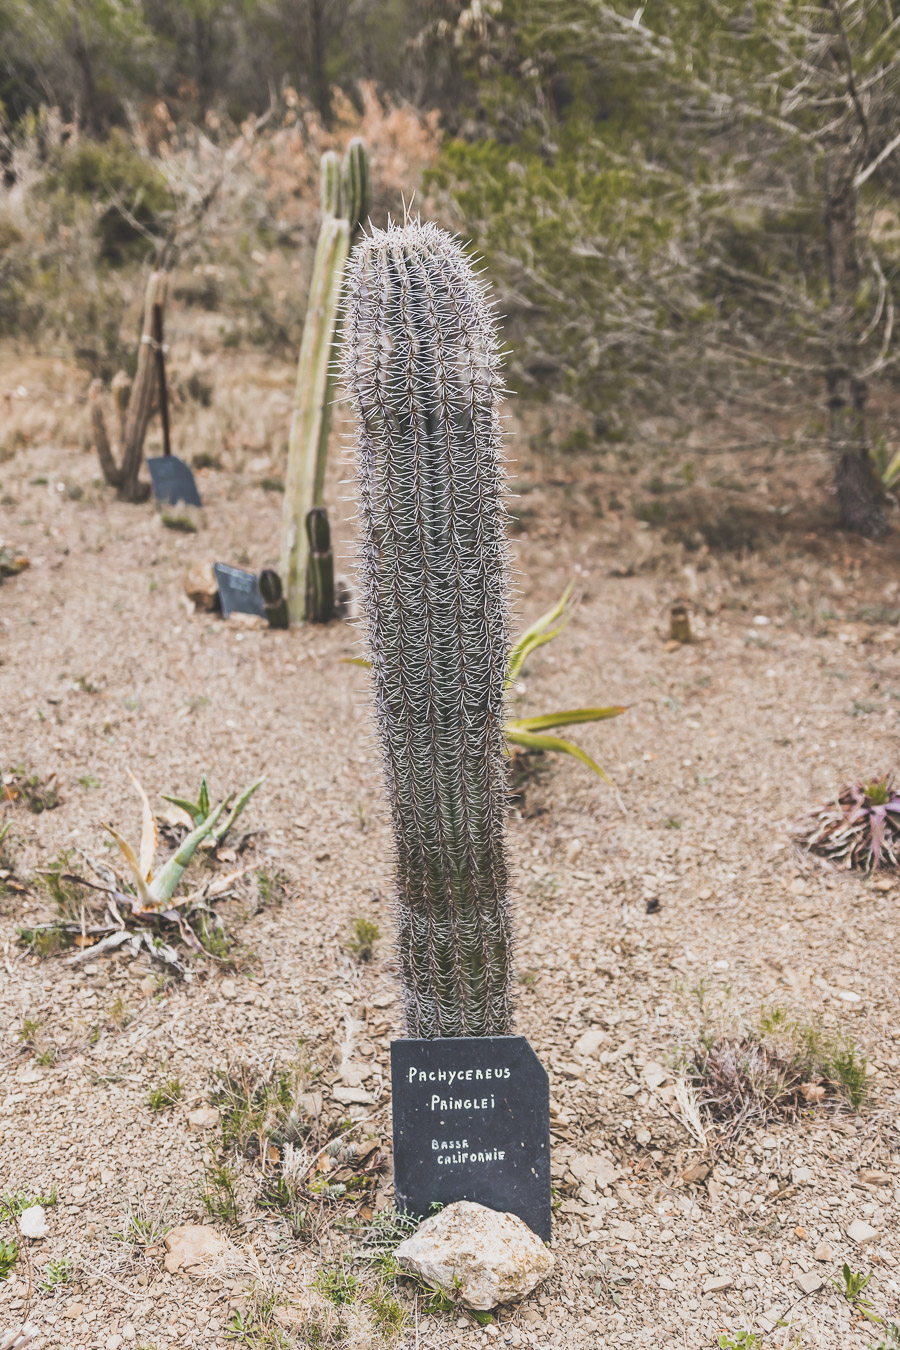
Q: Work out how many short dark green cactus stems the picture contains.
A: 2